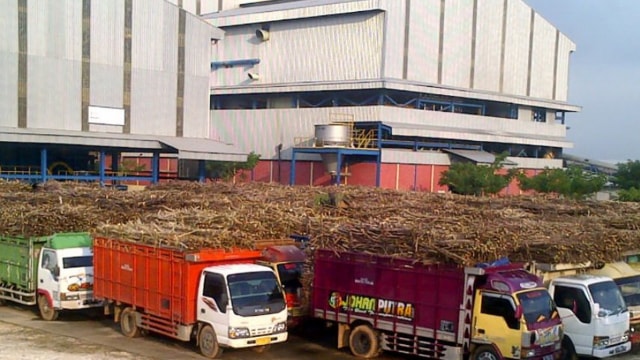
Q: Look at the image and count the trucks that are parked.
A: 6